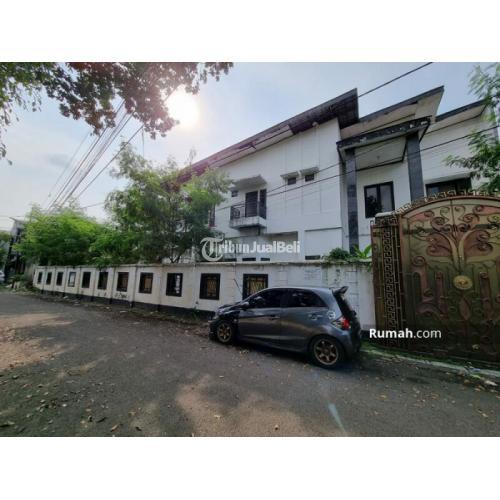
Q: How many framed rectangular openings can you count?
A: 11